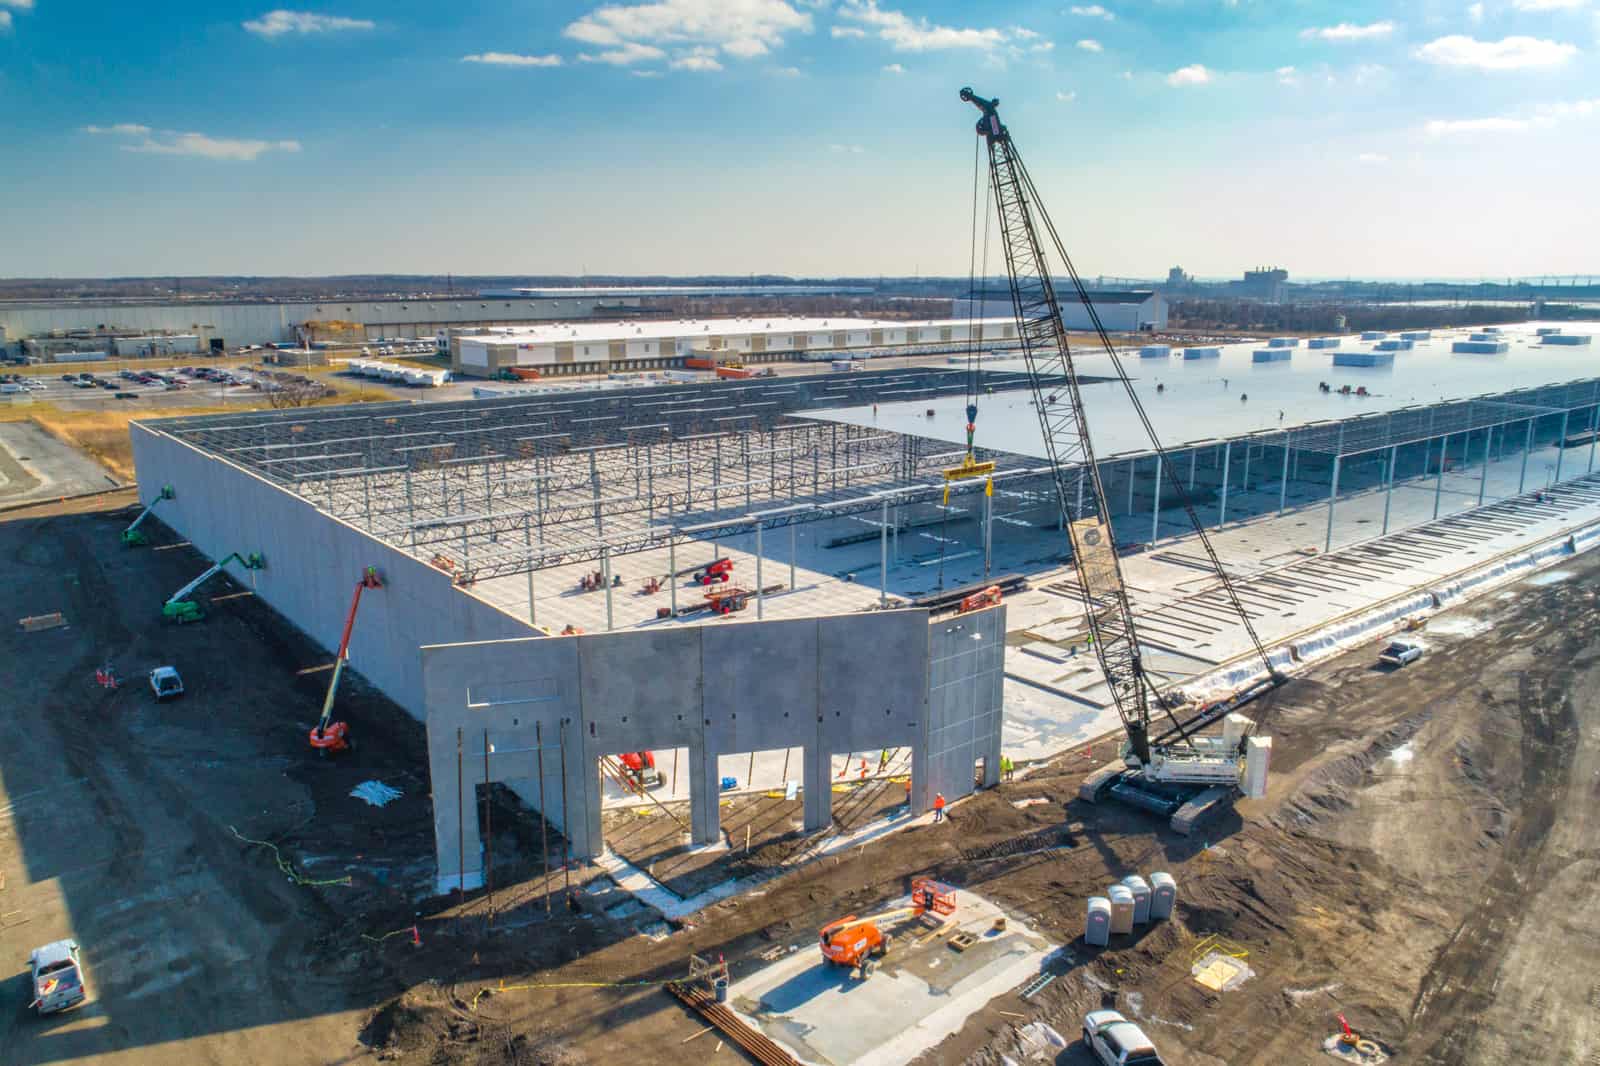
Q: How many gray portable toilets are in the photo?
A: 3